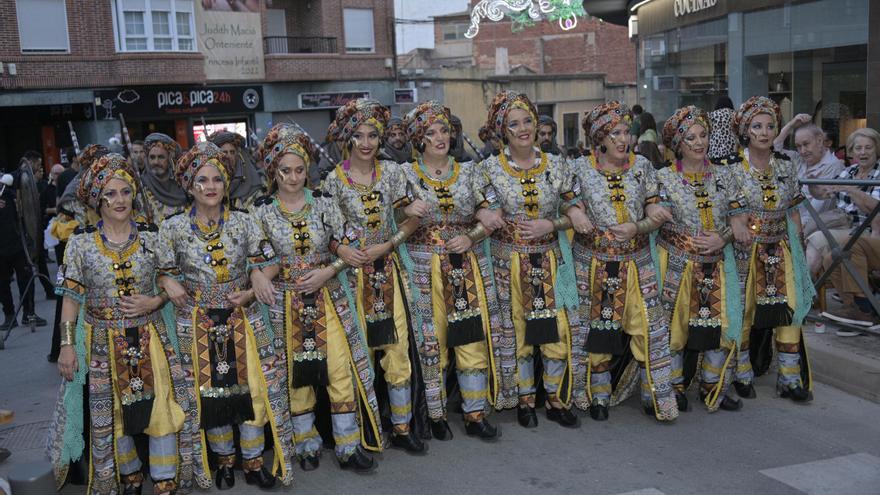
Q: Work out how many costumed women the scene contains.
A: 9